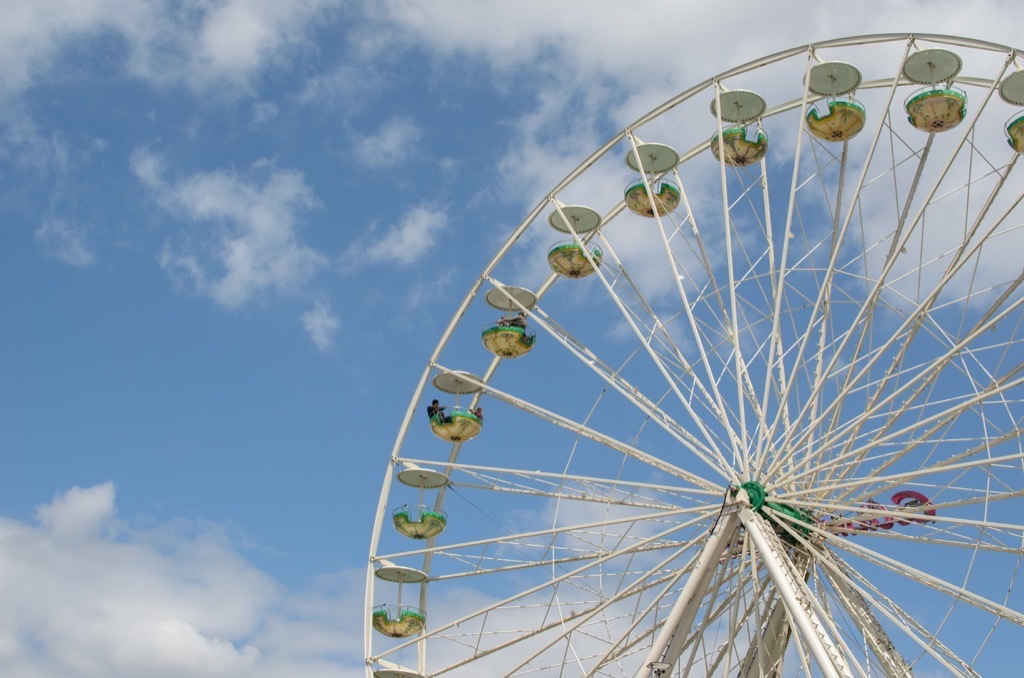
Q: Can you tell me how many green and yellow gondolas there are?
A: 10